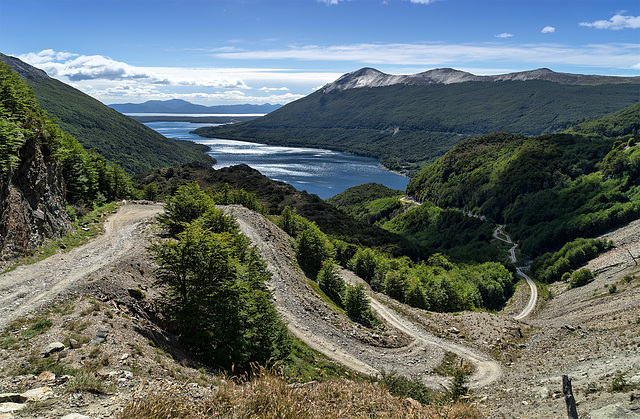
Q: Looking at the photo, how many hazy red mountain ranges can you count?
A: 0